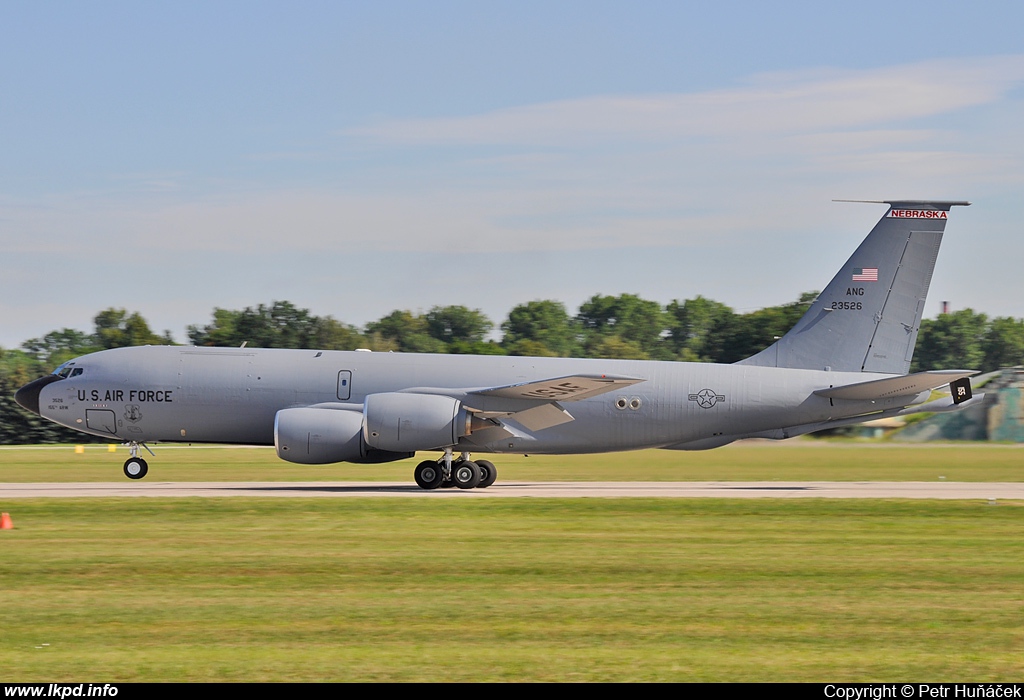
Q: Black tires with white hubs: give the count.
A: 4